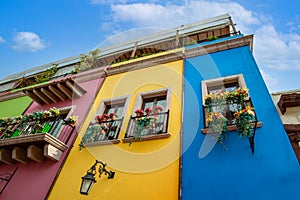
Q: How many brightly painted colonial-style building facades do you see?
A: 4